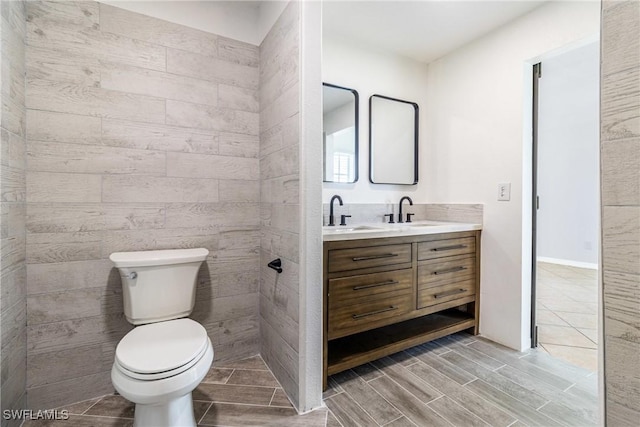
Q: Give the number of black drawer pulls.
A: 6